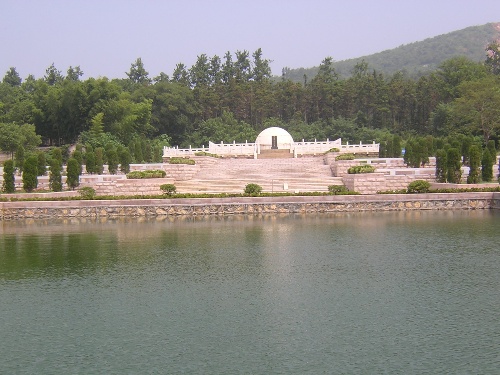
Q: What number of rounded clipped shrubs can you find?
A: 5